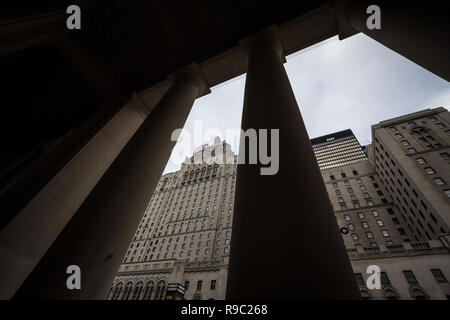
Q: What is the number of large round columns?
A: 3